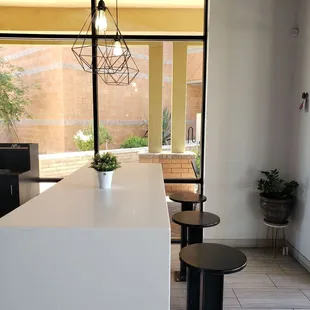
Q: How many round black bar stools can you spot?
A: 3